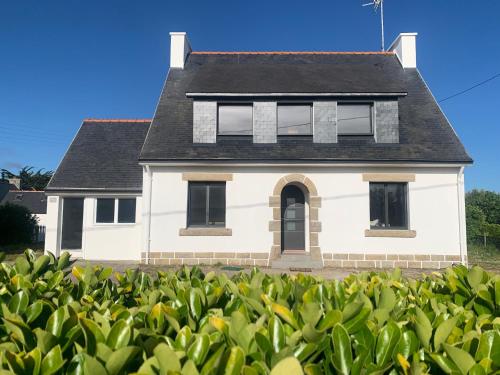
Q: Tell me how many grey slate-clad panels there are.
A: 4